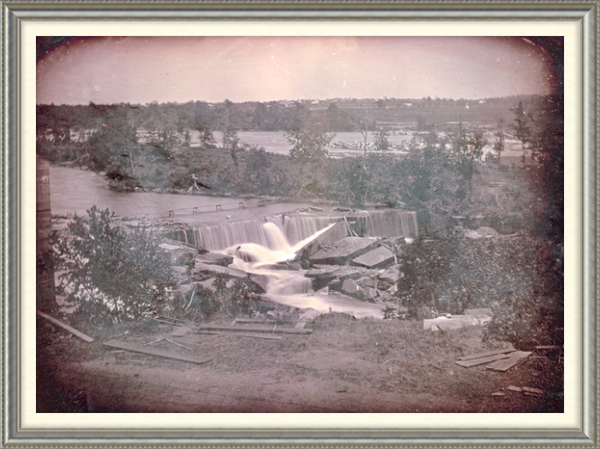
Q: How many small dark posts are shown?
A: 4